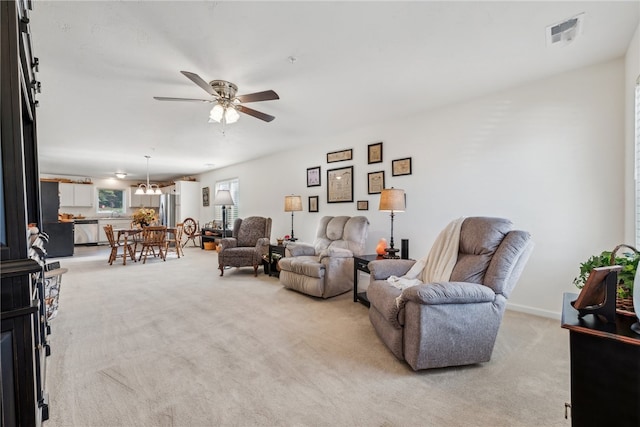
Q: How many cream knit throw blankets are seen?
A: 1